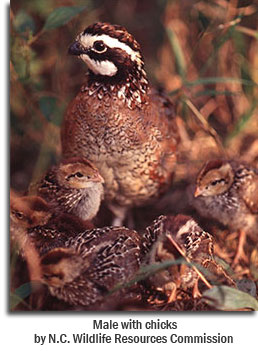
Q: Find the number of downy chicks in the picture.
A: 5